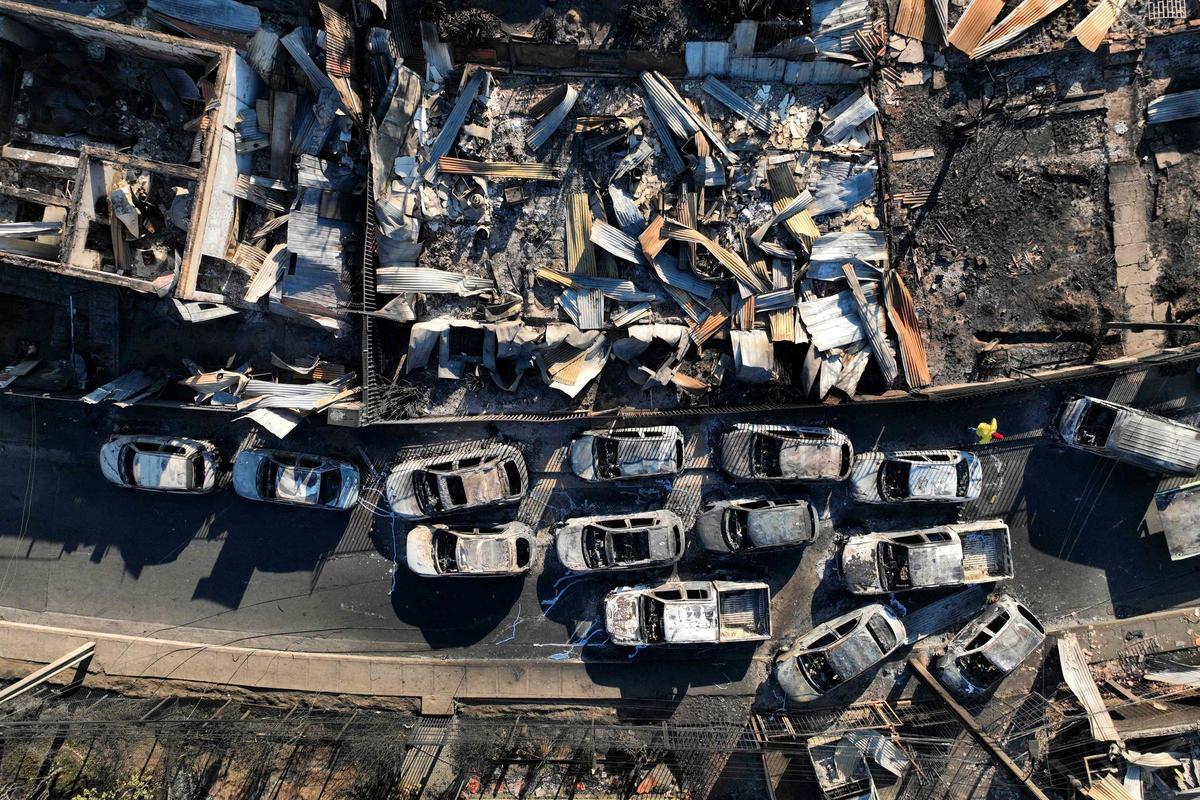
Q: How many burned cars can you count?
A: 14